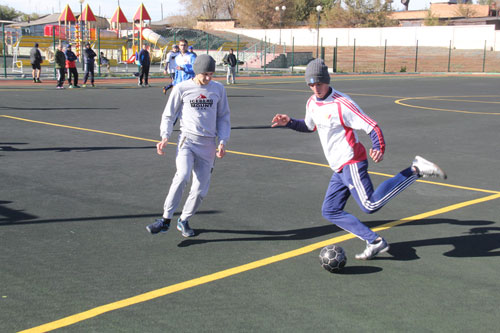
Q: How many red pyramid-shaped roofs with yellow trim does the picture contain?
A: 4